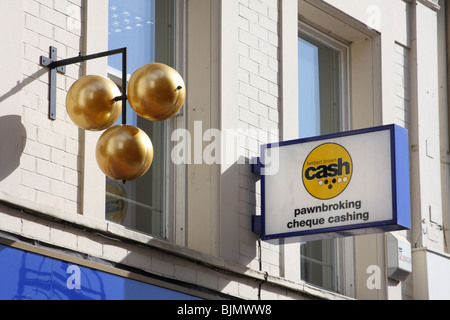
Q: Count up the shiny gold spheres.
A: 3